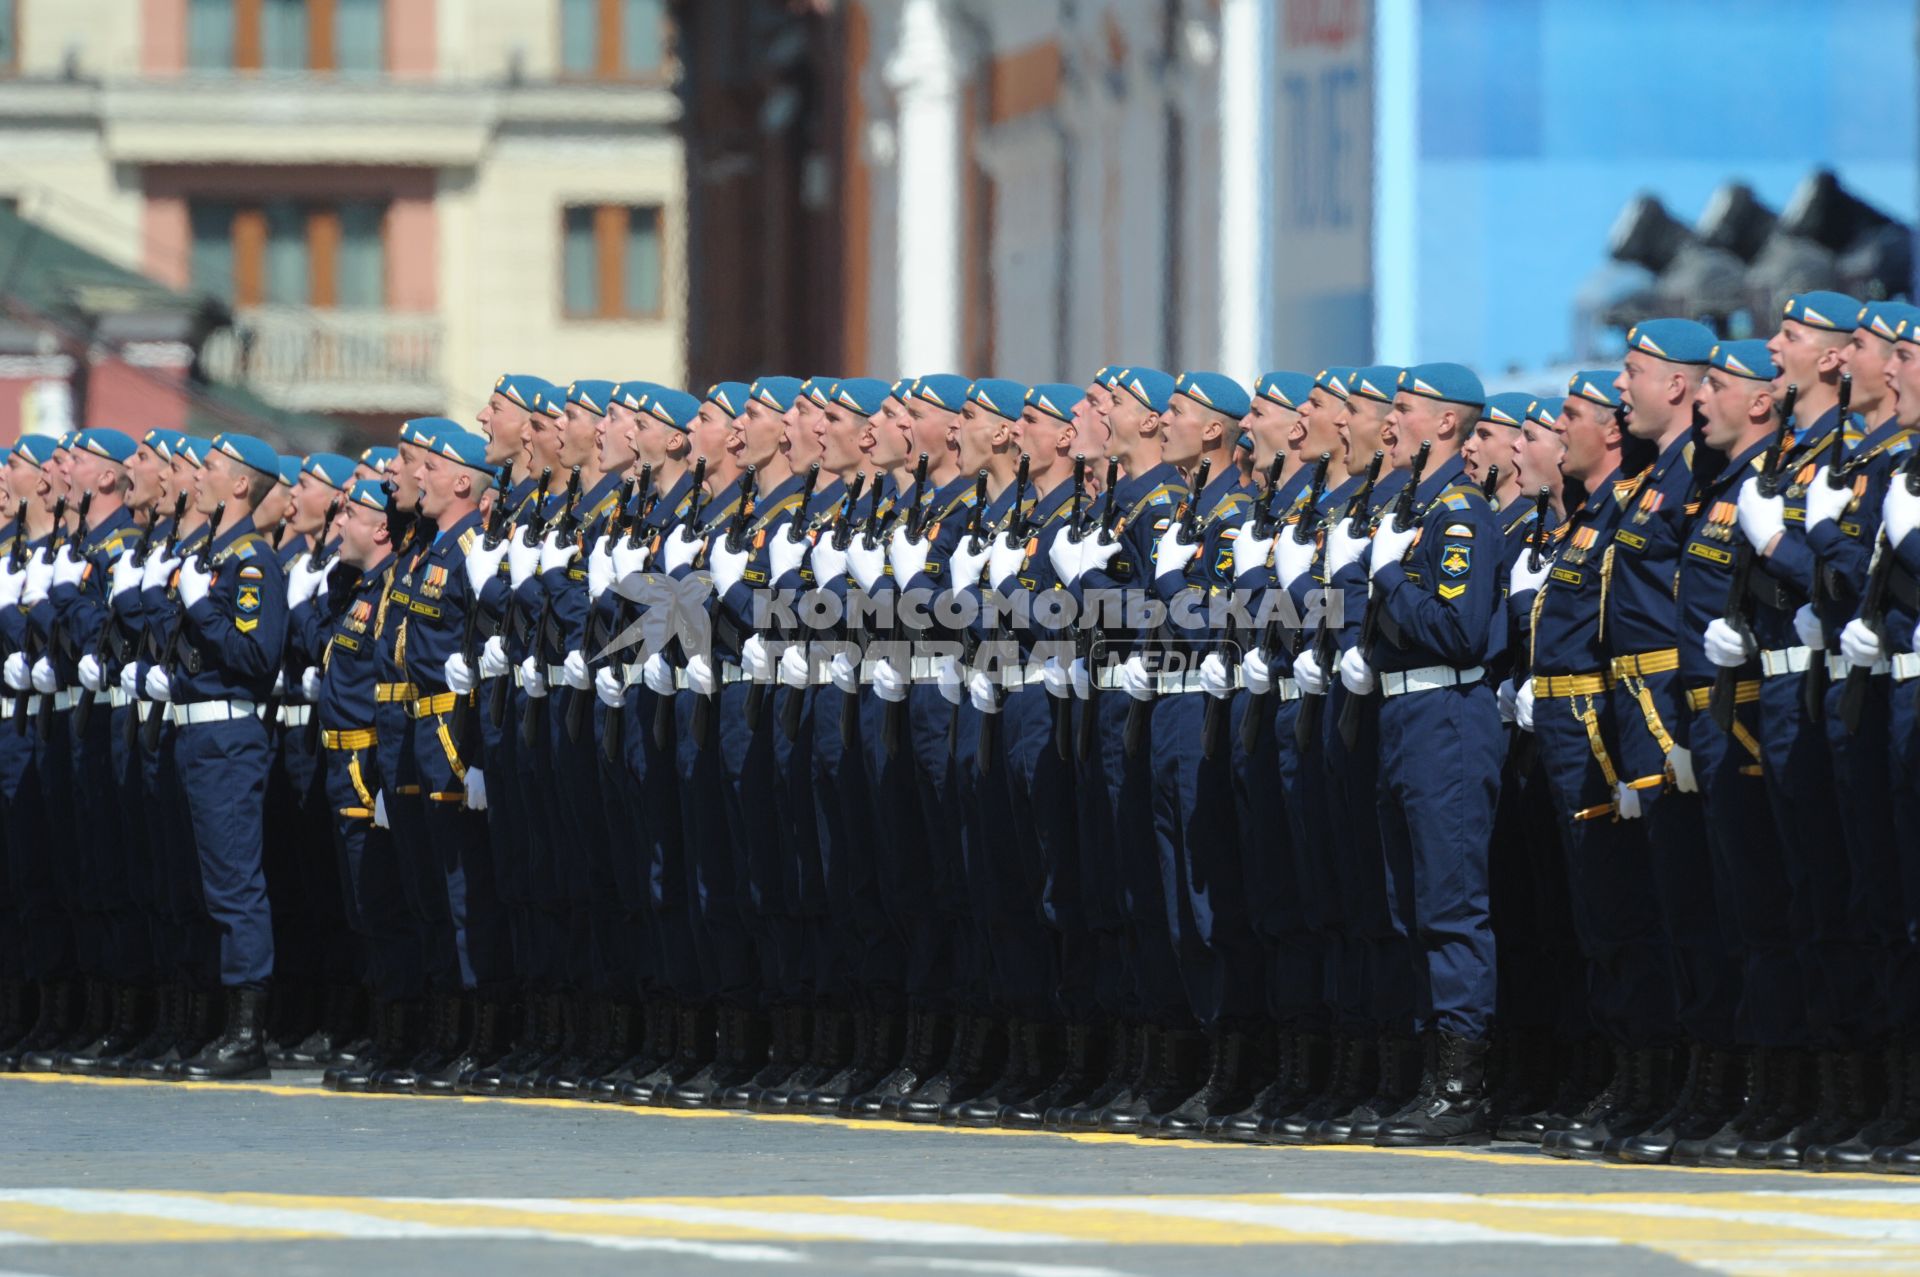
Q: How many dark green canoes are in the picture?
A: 0